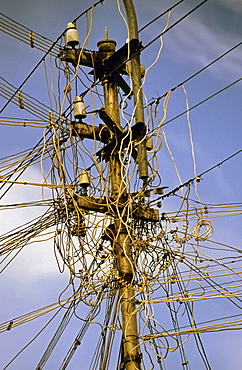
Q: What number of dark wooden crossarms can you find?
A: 3